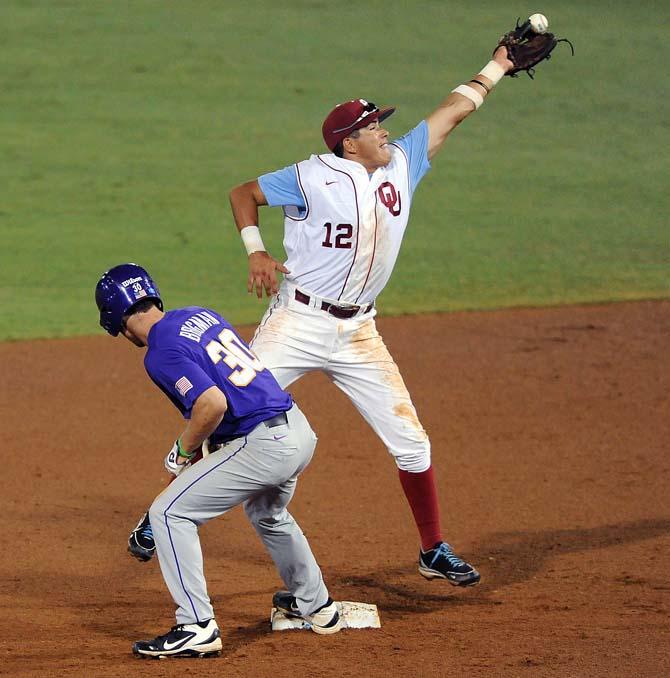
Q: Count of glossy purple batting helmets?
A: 1